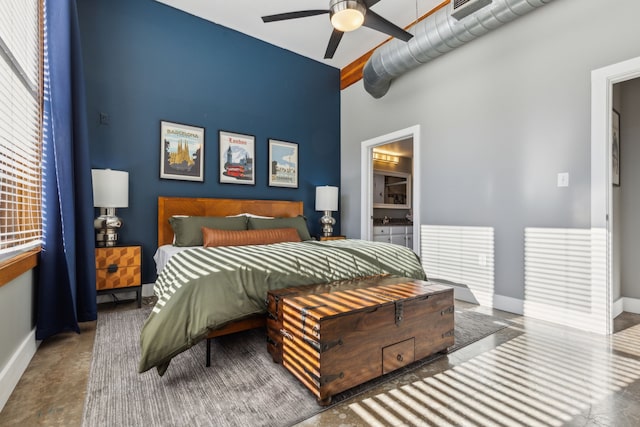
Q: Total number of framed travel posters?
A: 3